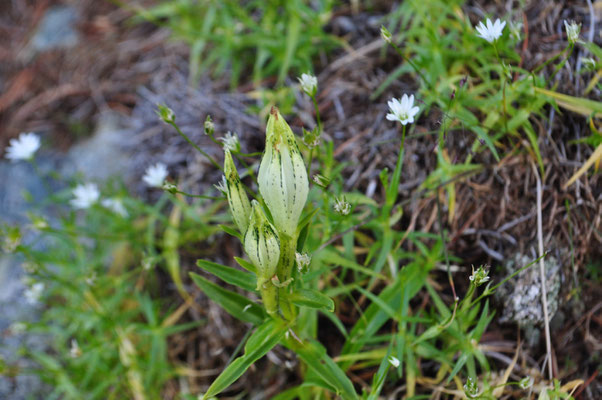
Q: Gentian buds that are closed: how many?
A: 3